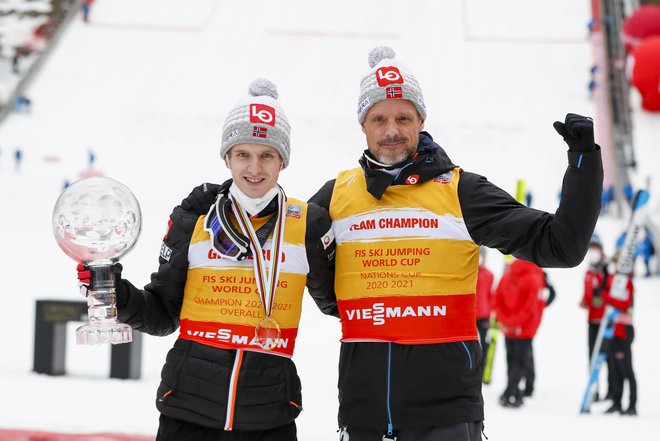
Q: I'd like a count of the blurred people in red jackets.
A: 4